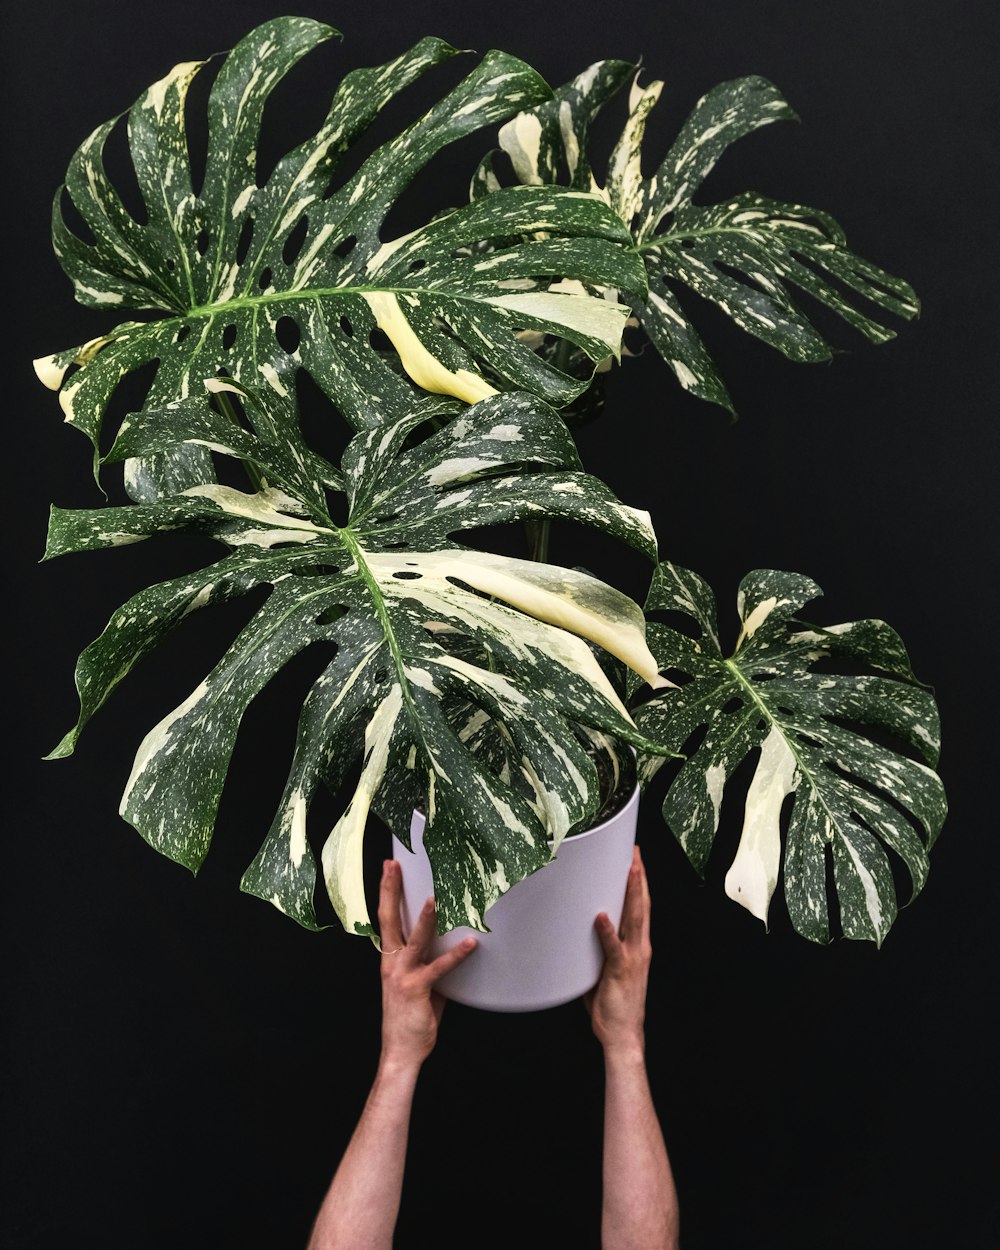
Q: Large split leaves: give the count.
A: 4